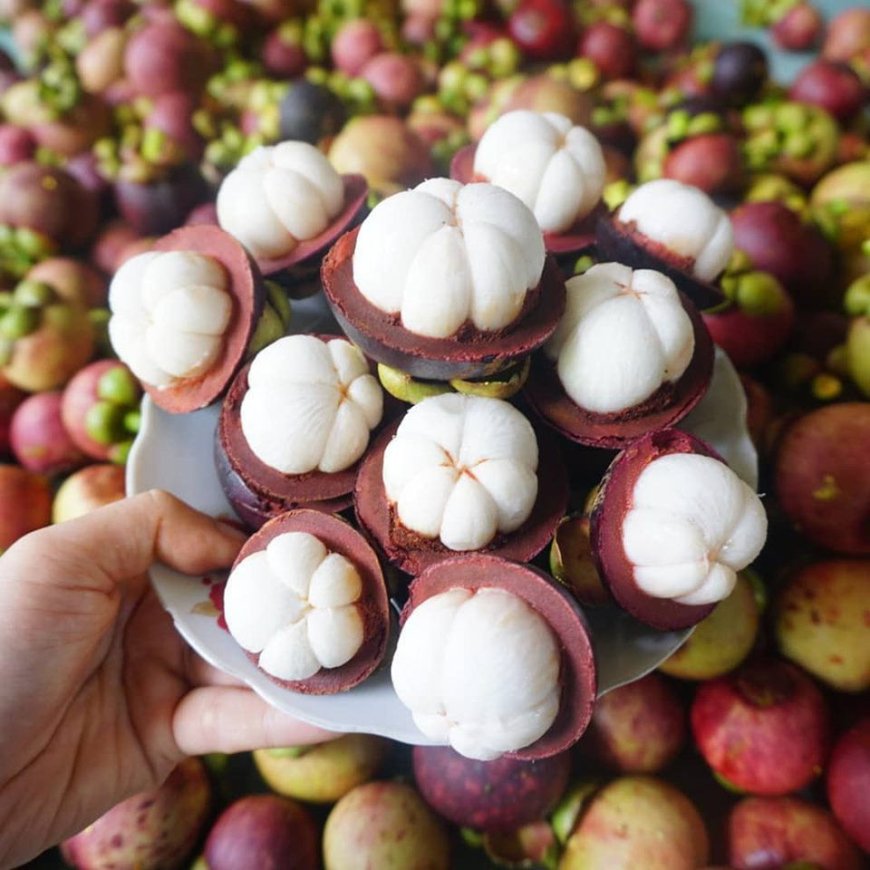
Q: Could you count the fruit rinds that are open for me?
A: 11